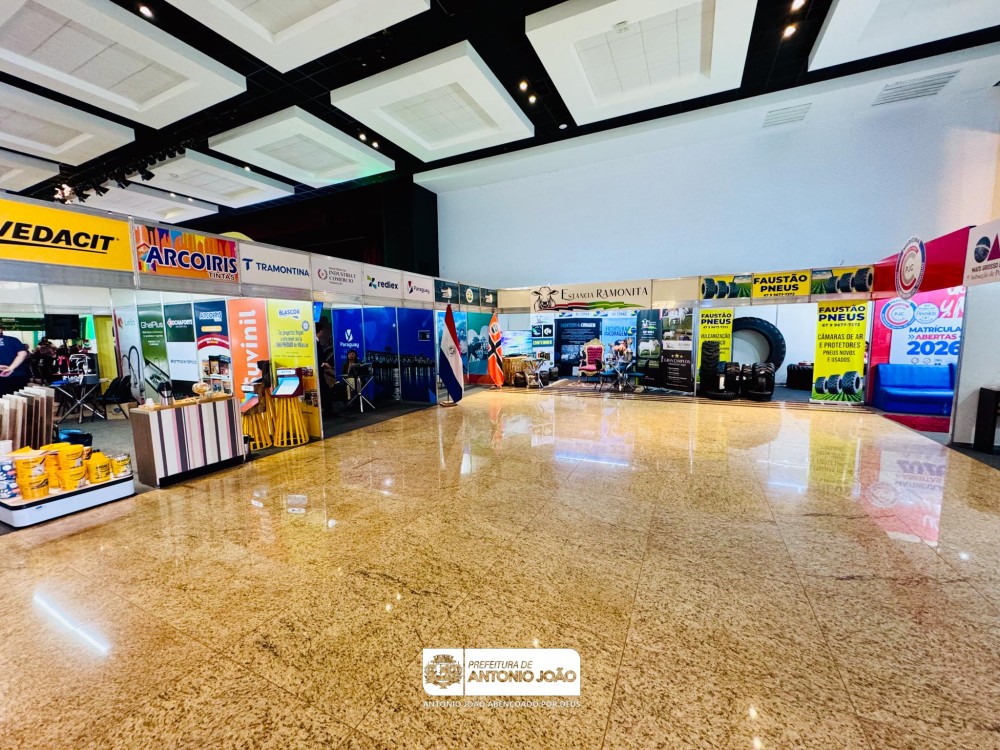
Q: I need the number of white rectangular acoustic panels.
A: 10